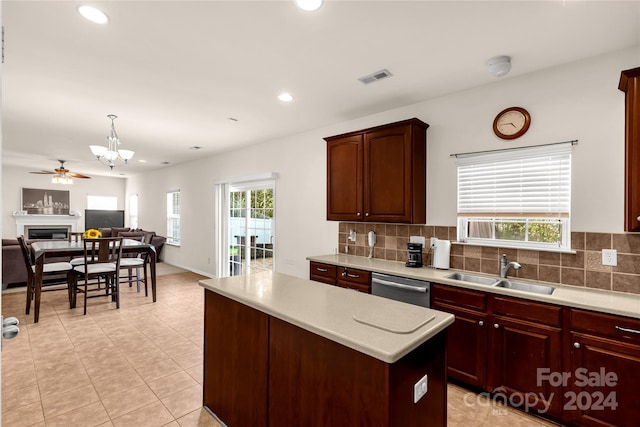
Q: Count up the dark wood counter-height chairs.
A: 4